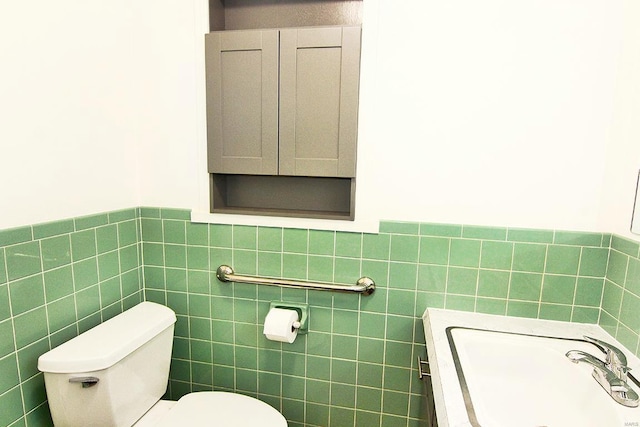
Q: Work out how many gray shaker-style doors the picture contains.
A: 2